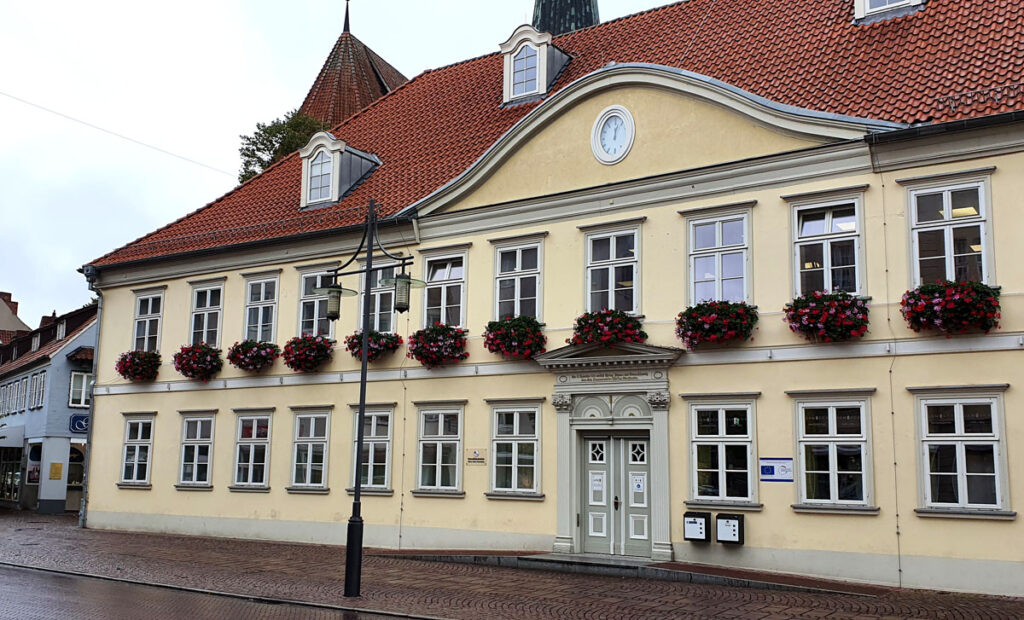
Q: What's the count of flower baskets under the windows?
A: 11